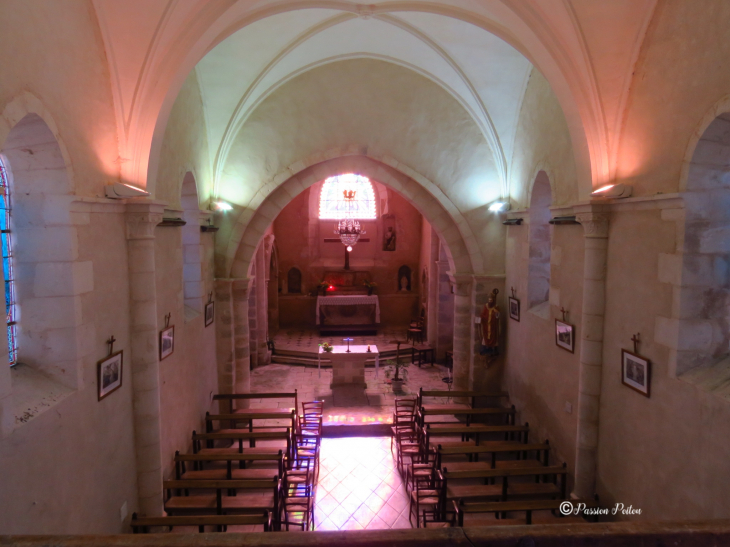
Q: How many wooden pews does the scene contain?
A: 12